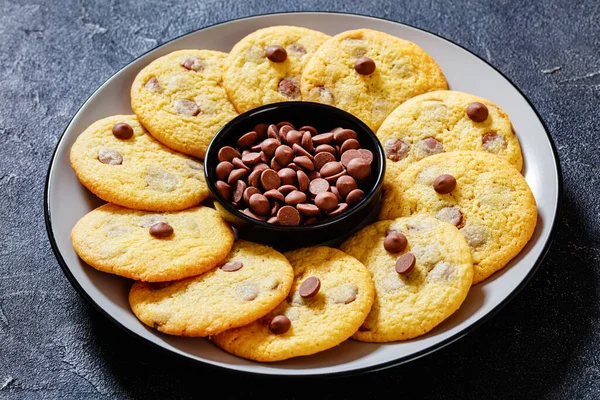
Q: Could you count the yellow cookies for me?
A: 10